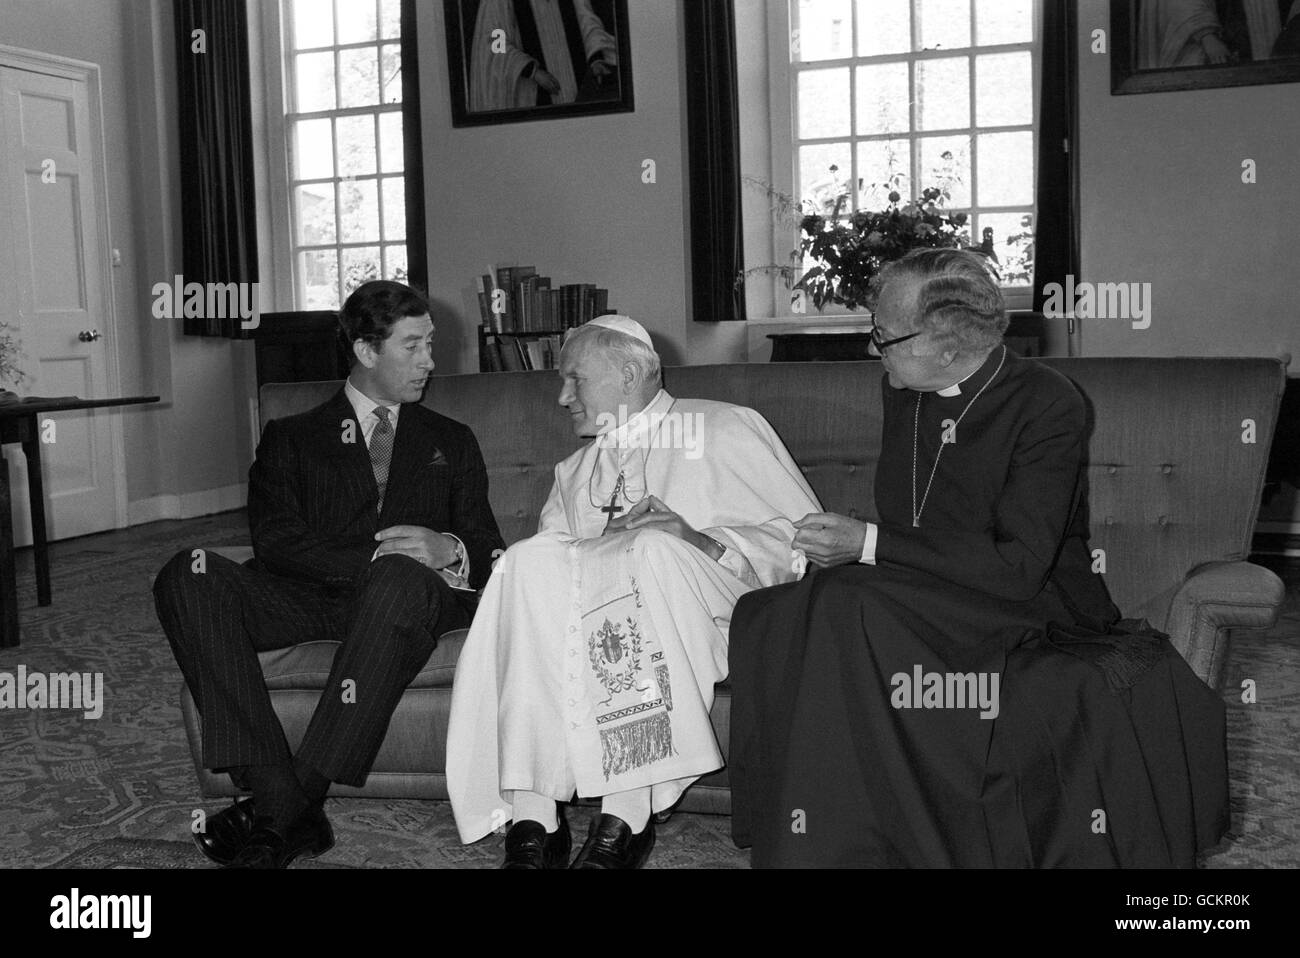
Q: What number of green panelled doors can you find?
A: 0